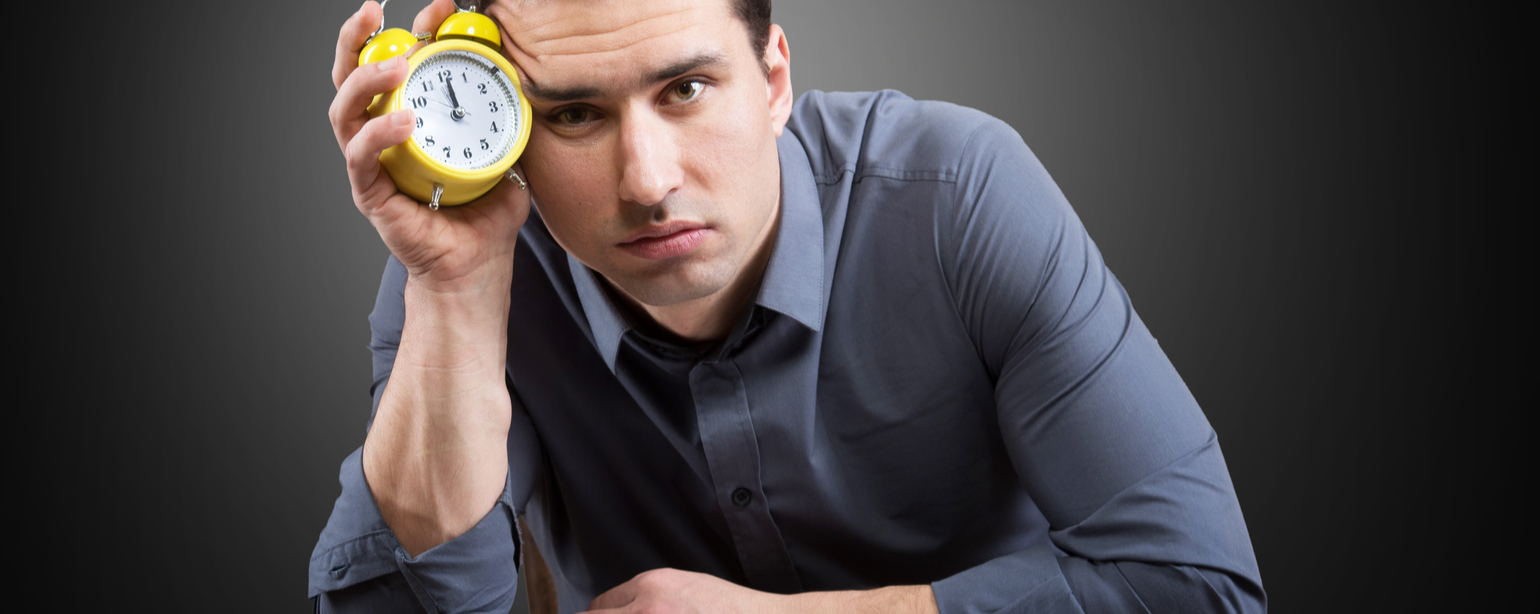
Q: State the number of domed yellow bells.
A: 2